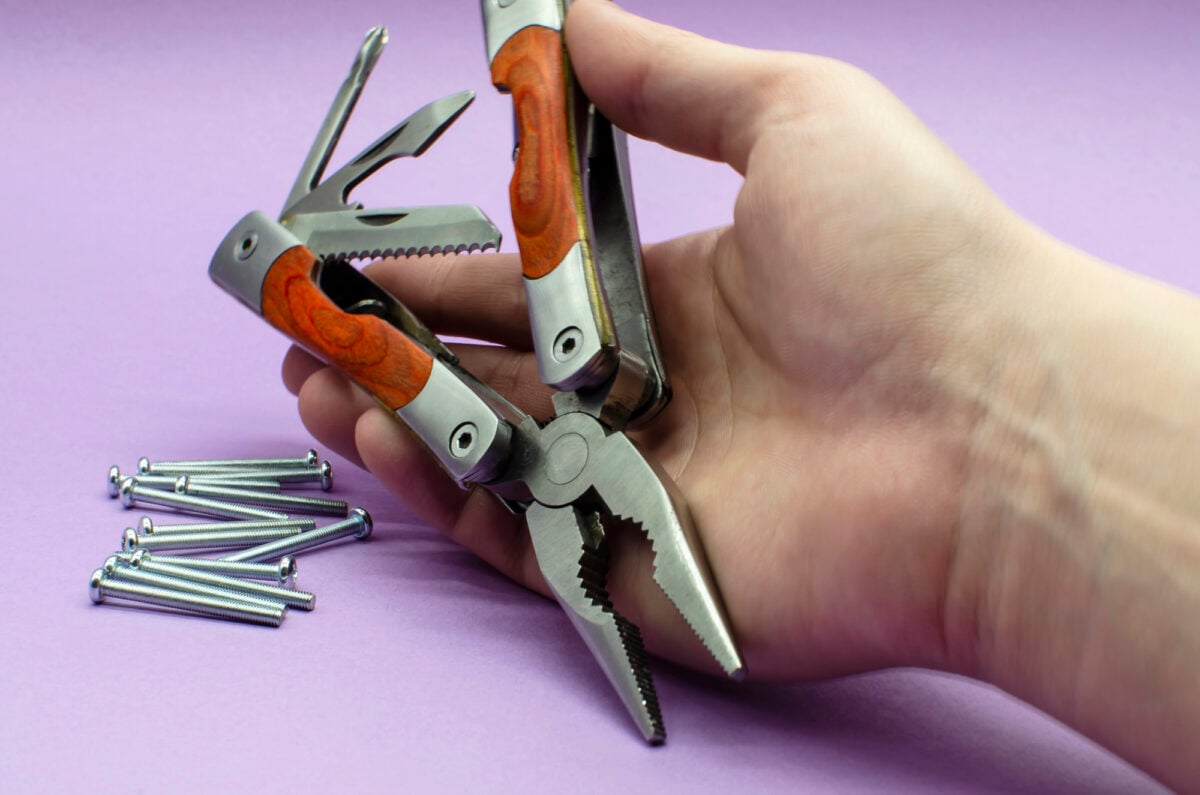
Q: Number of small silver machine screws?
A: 13